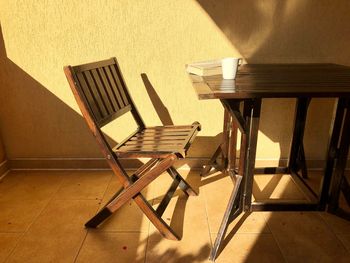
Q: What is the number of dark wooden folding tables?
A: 1